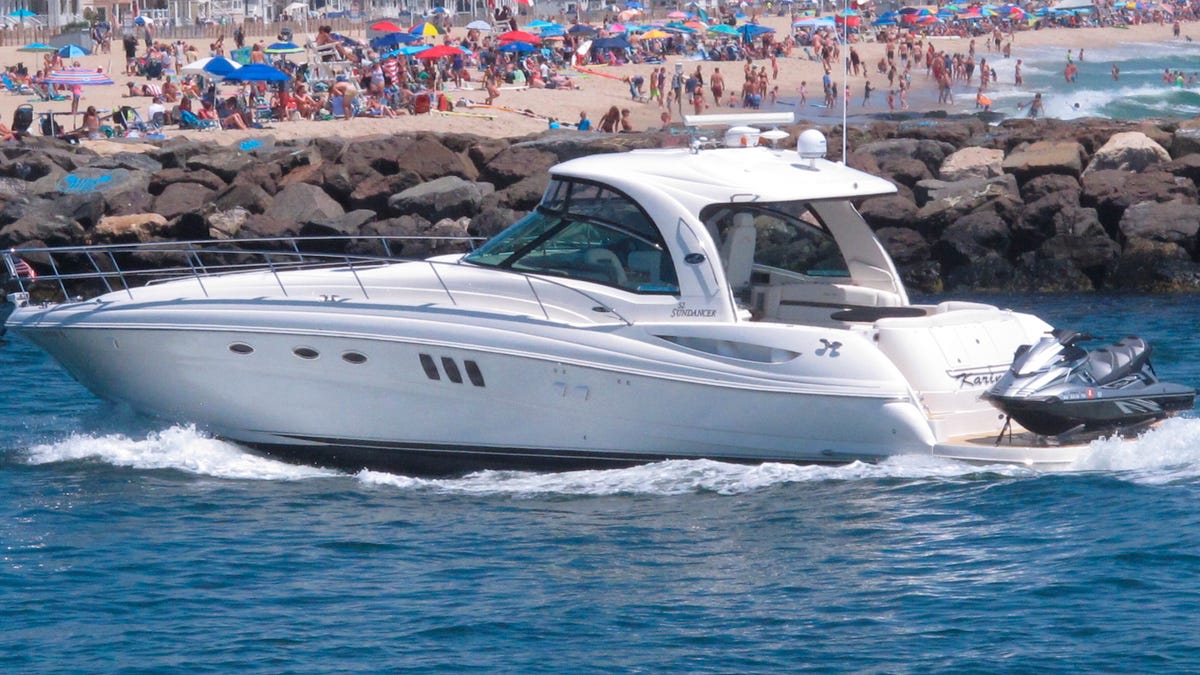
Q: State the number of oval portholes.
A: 3